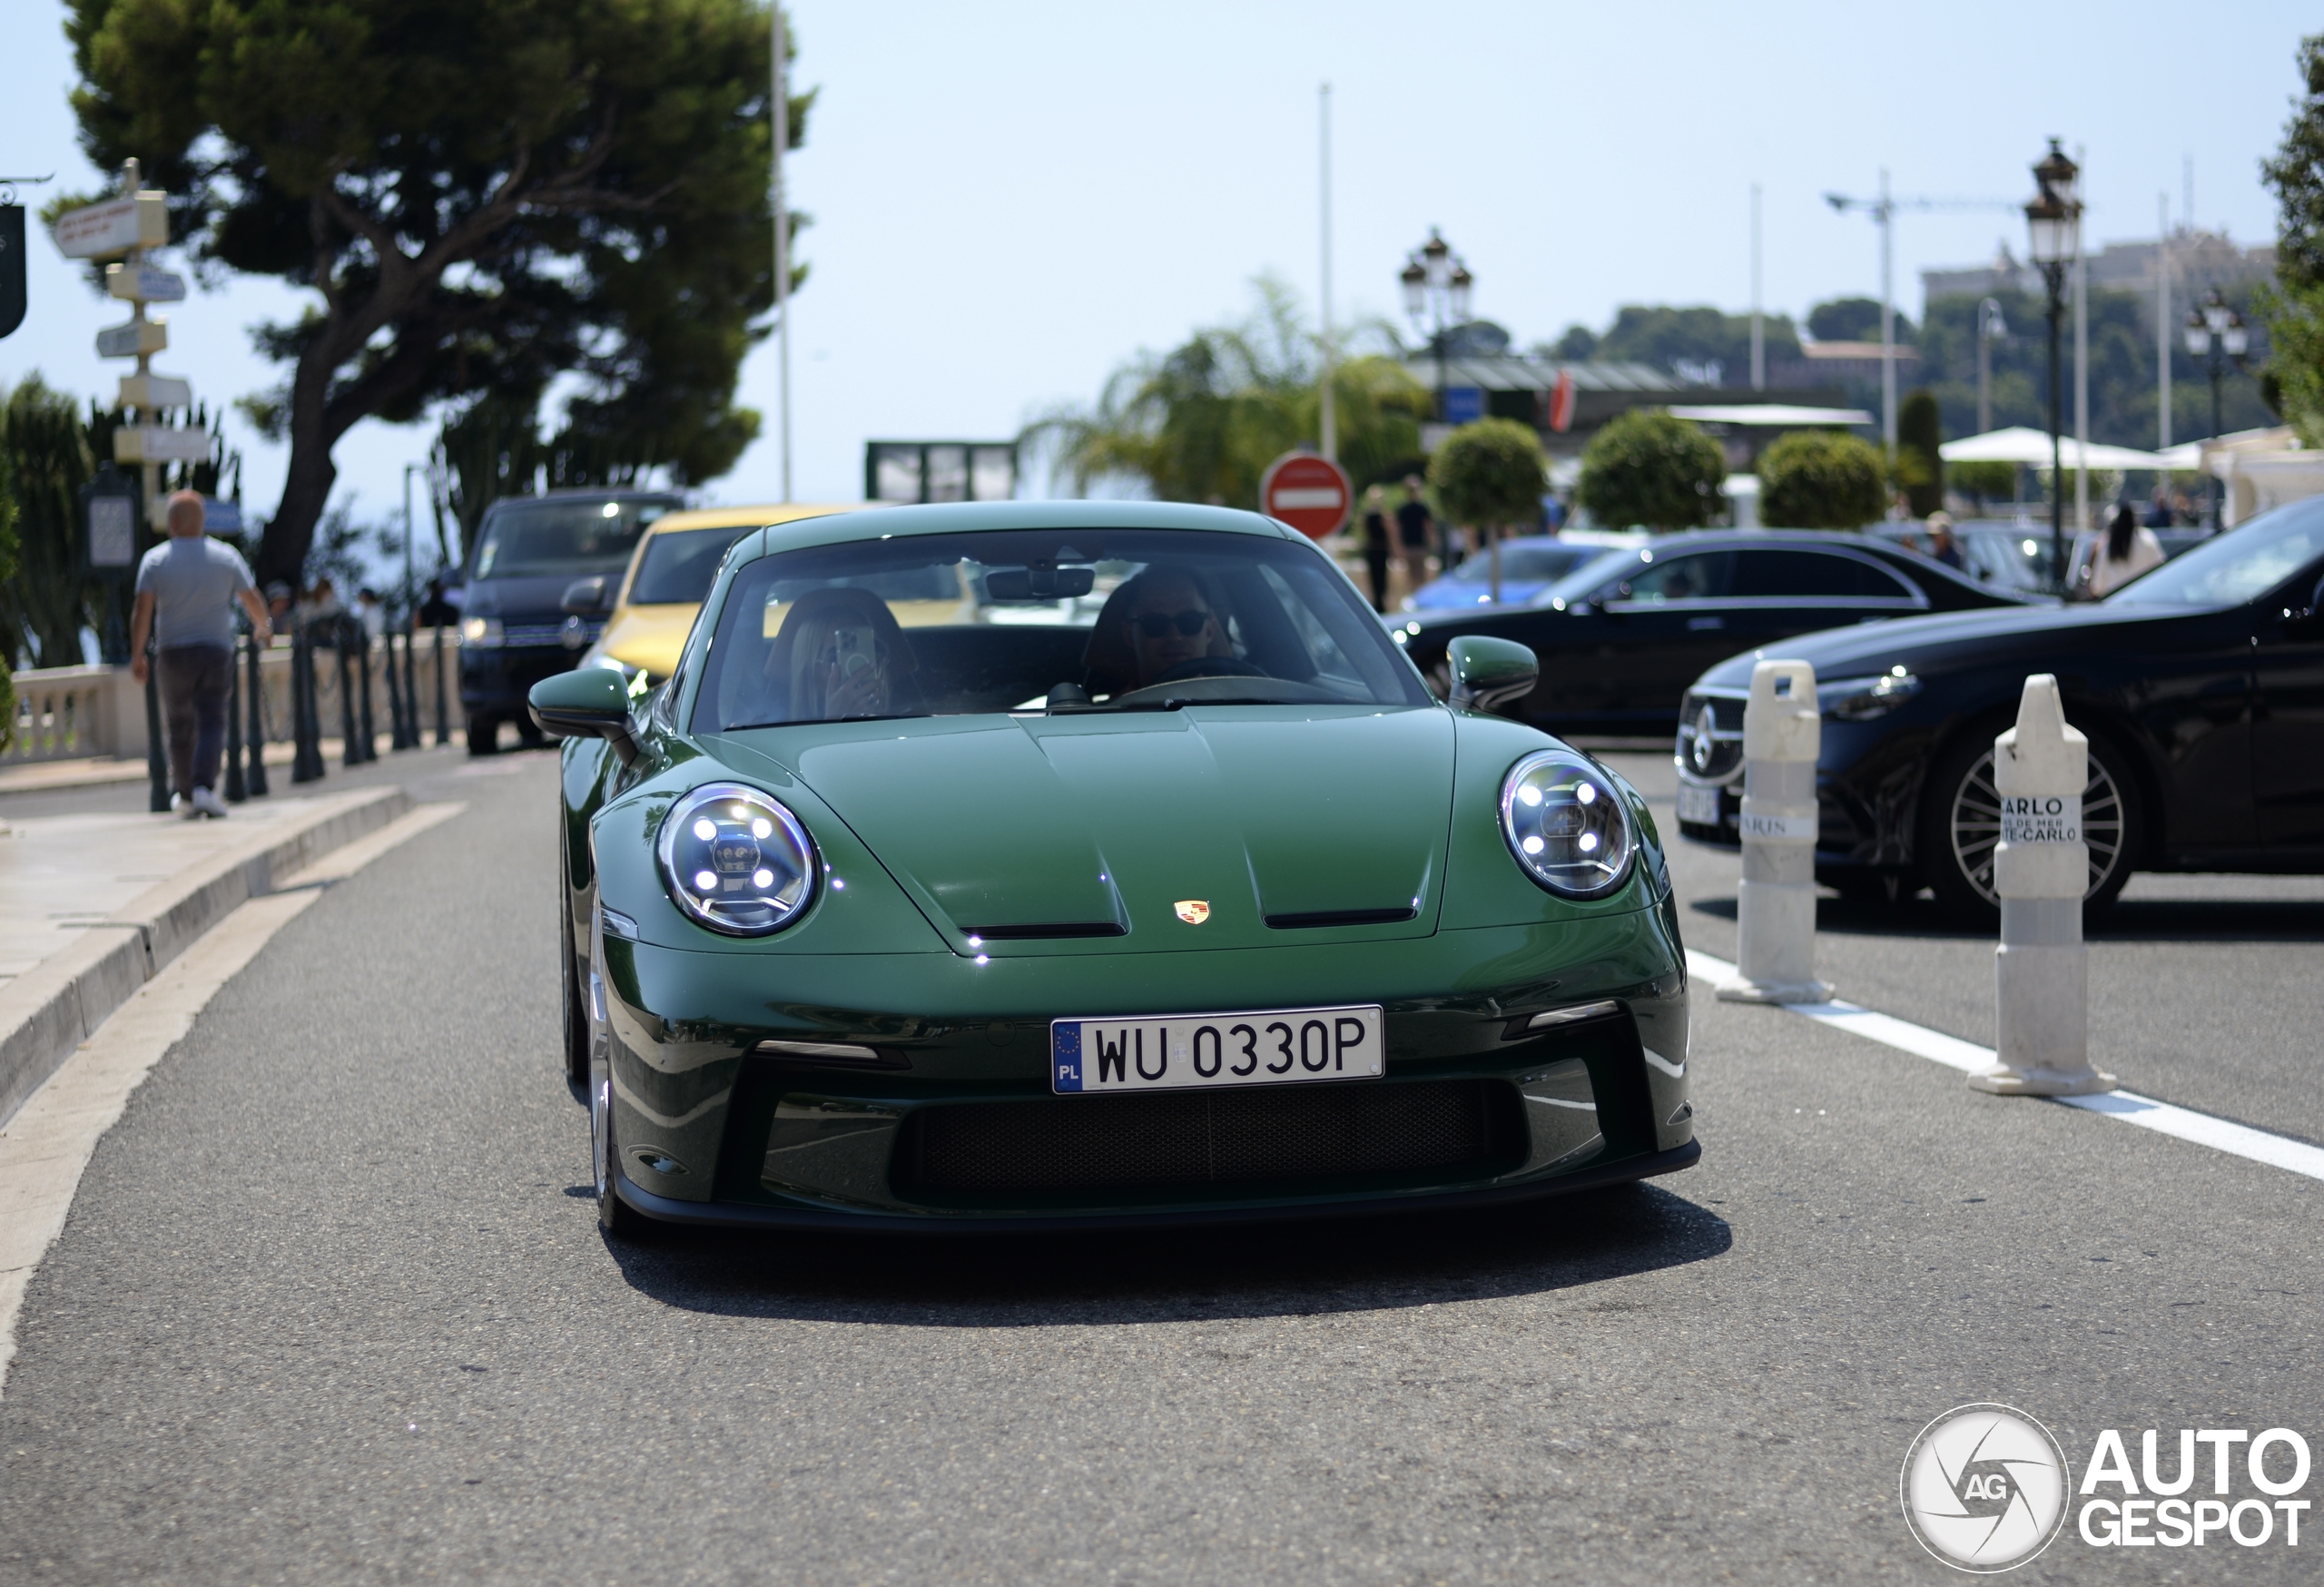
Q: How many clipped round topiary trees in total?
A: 3